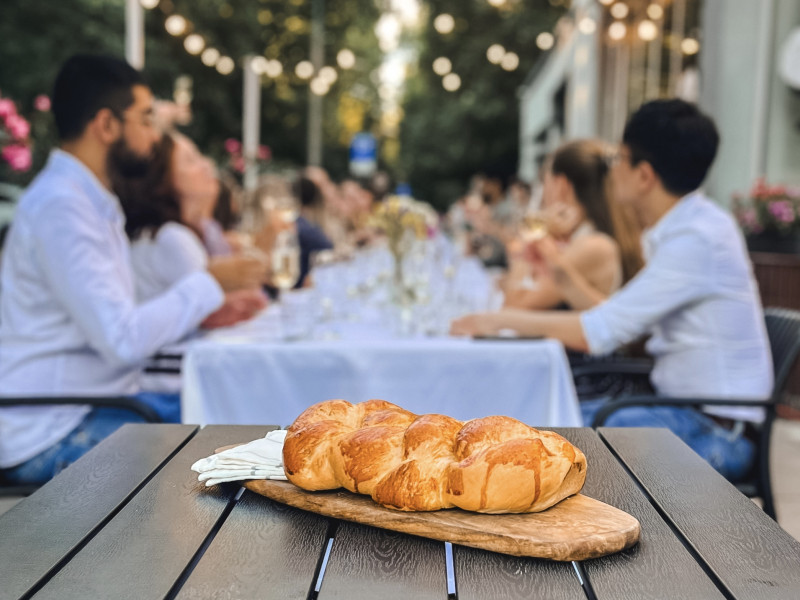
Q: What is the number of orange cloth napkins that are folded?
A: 0